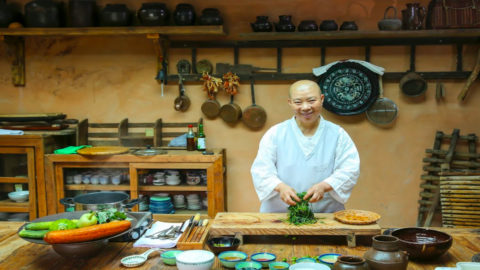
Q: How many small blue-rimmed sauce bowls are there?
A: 7